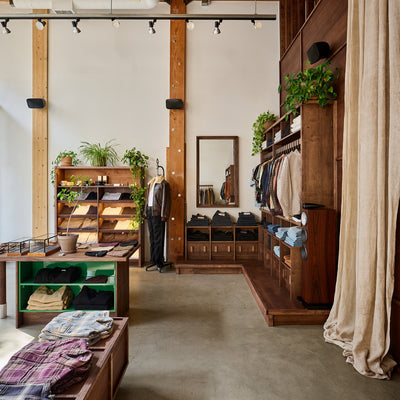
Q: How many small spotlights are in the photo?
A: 8